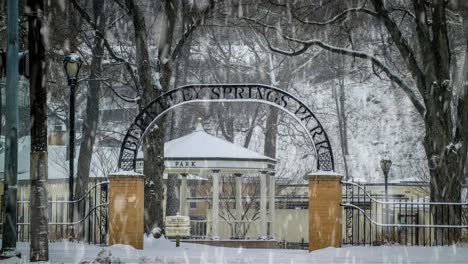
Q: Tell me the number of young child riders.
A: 0